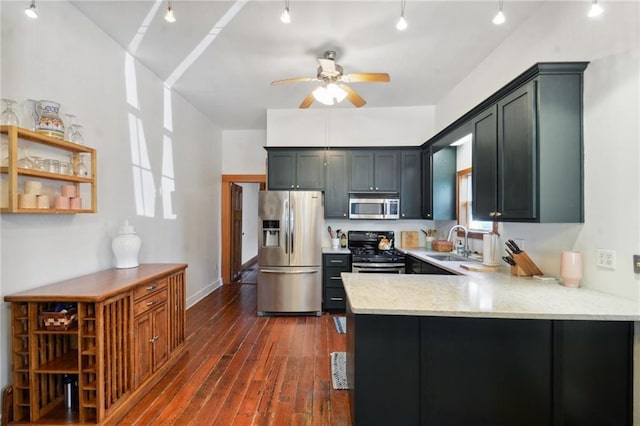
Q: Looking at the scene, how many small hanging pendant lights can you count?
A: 6